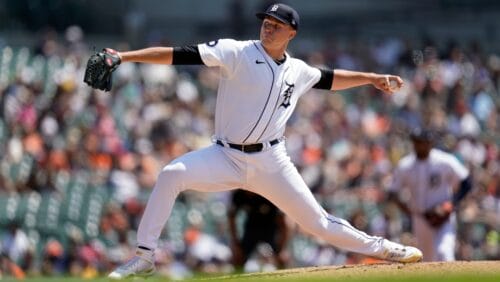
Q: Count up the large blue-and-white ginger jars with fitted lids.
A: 0